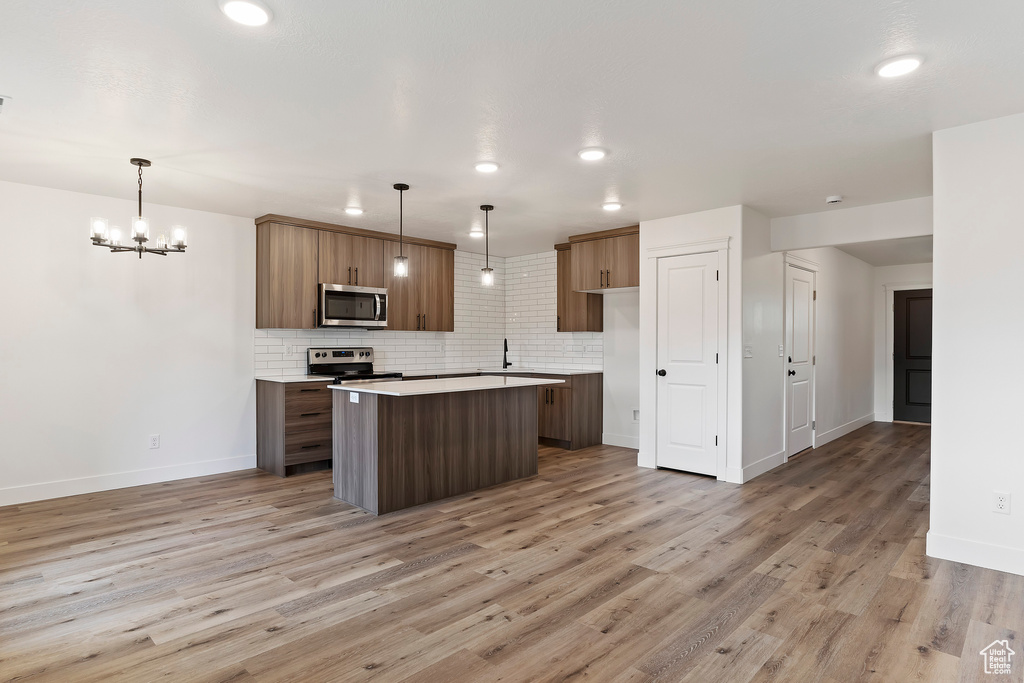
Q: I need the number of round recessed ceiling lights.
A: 7